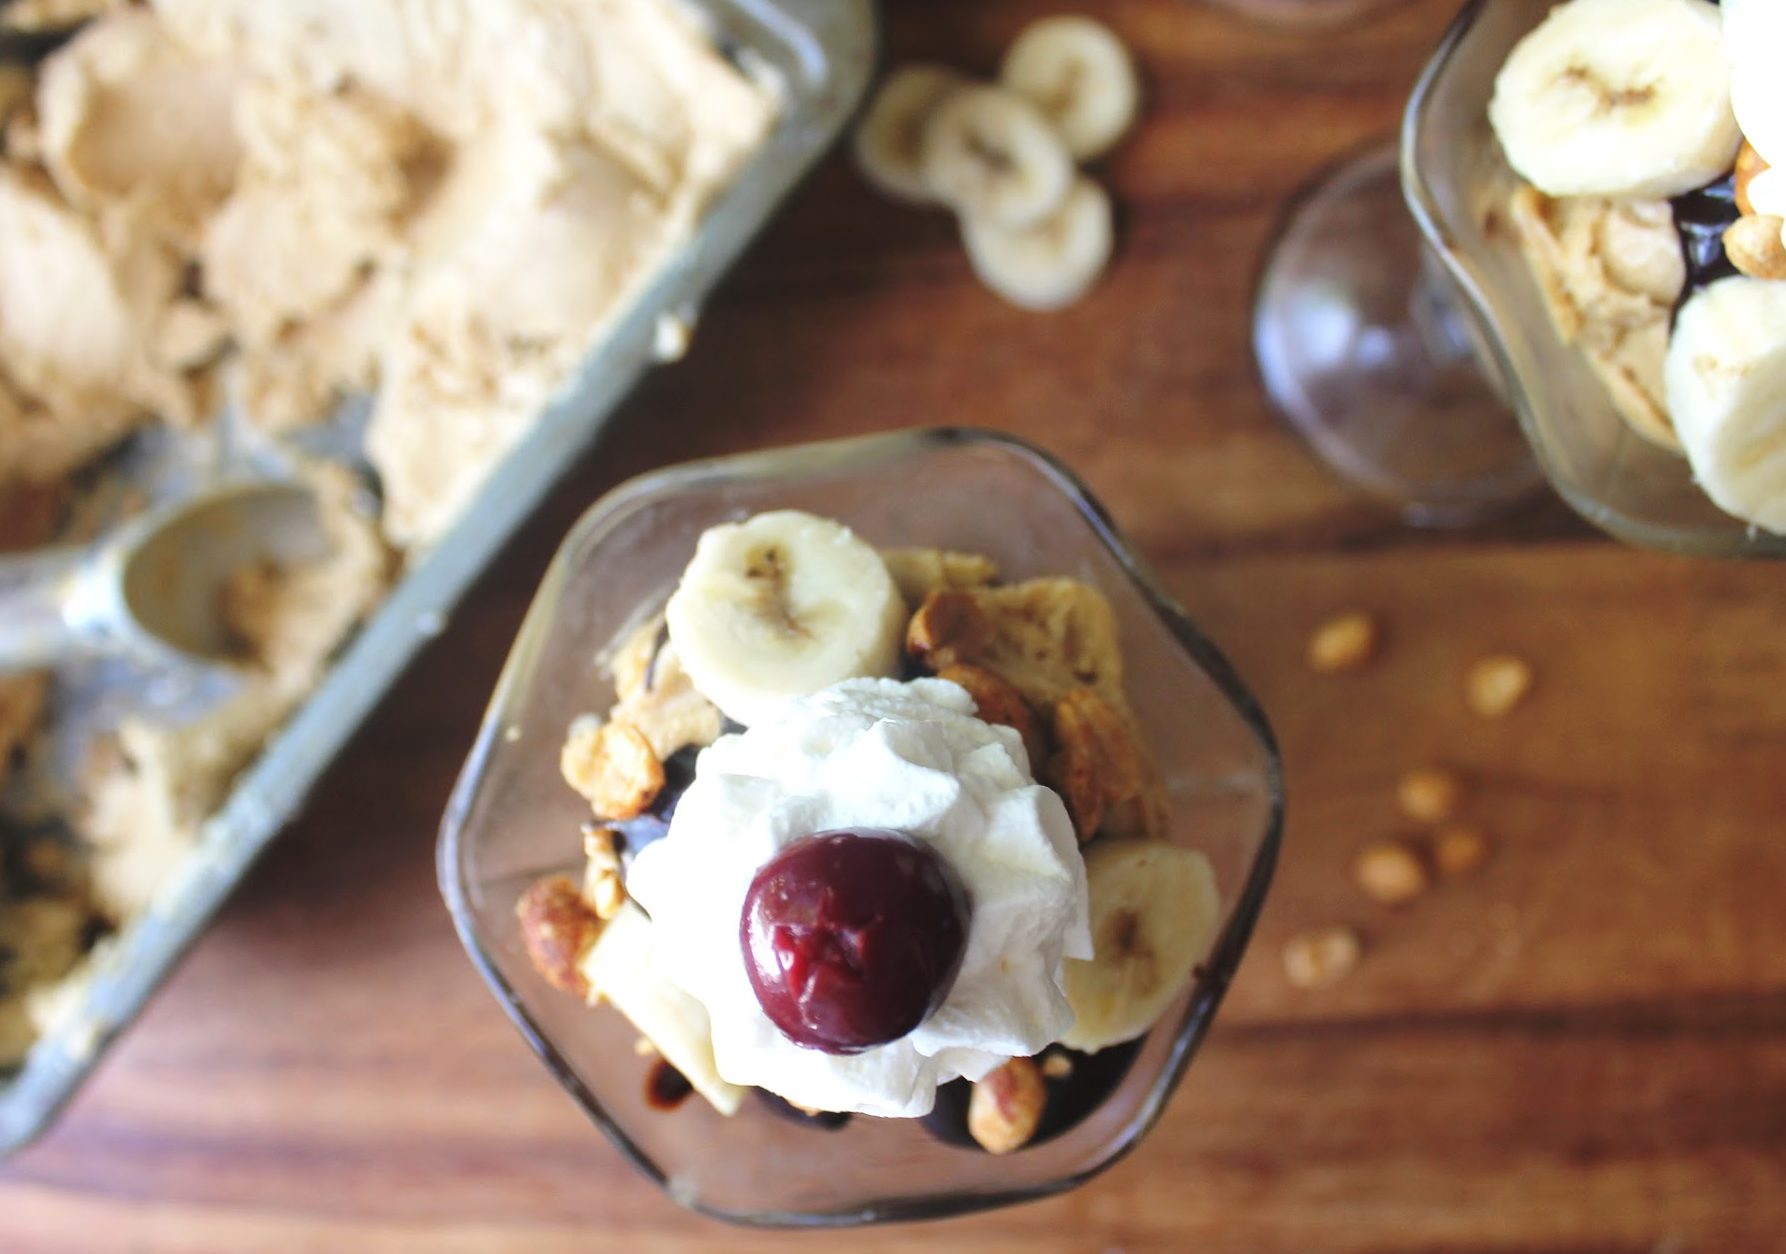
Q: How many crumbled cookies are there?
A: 0